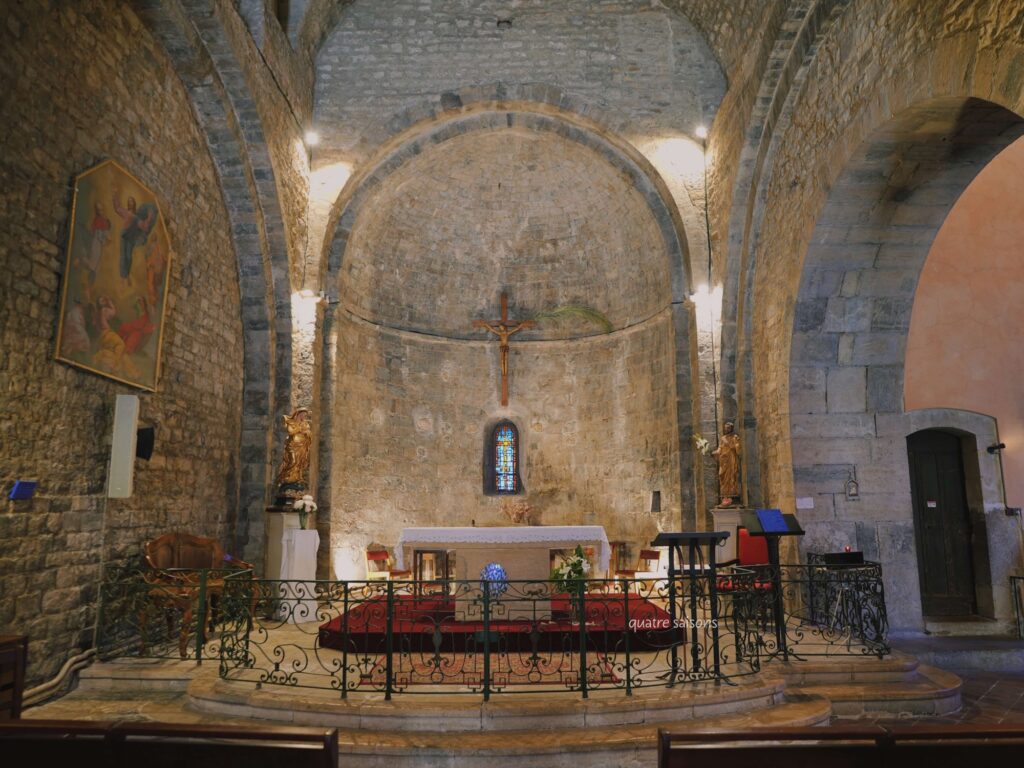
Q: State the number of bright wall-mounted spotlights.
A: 4